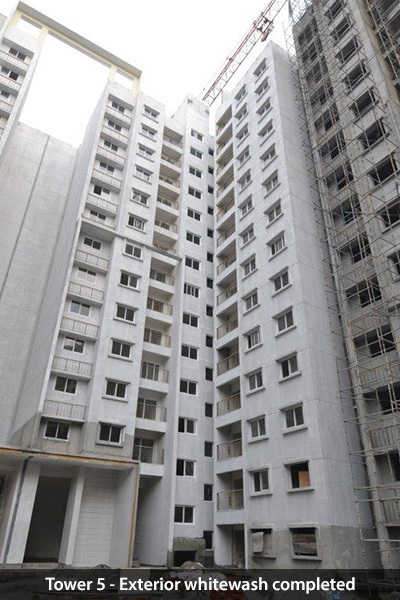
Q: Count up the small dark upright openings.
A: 14